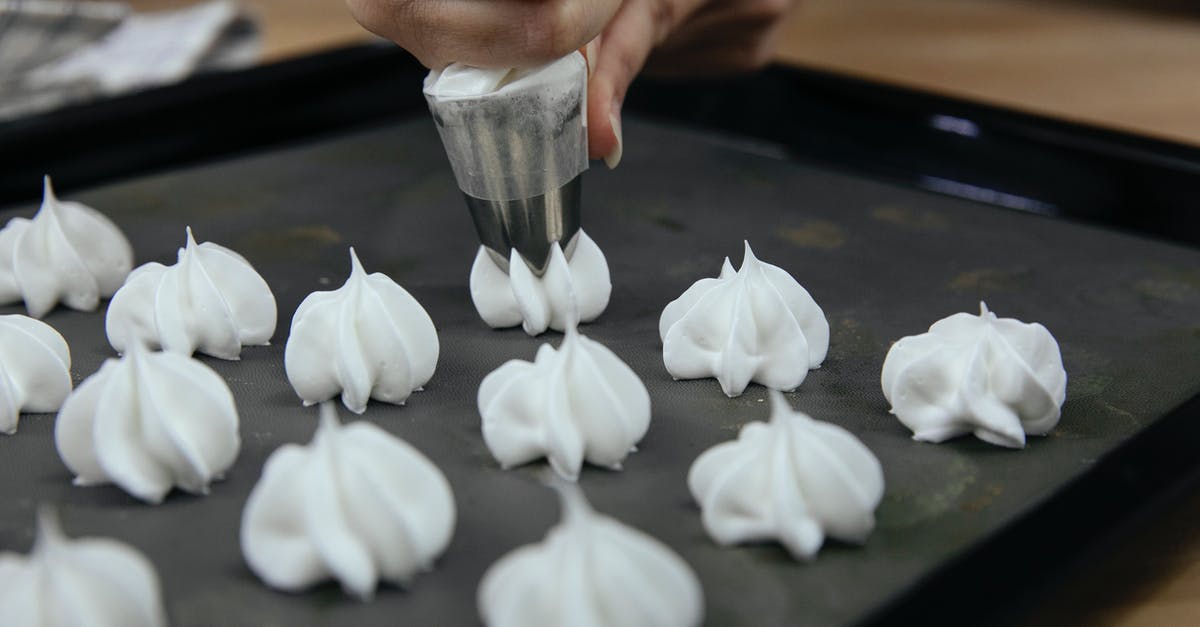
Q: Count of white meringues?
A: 13